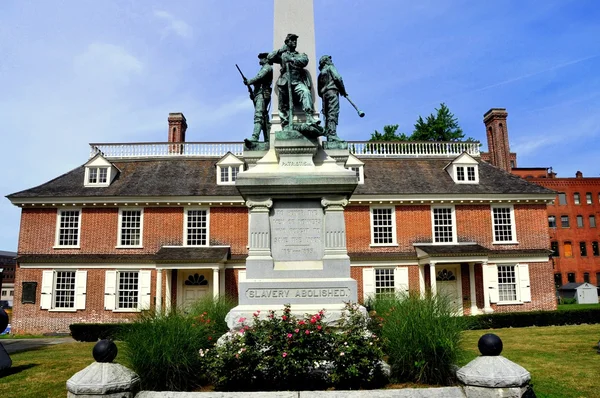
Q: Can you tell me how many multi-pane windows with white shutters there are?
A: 4